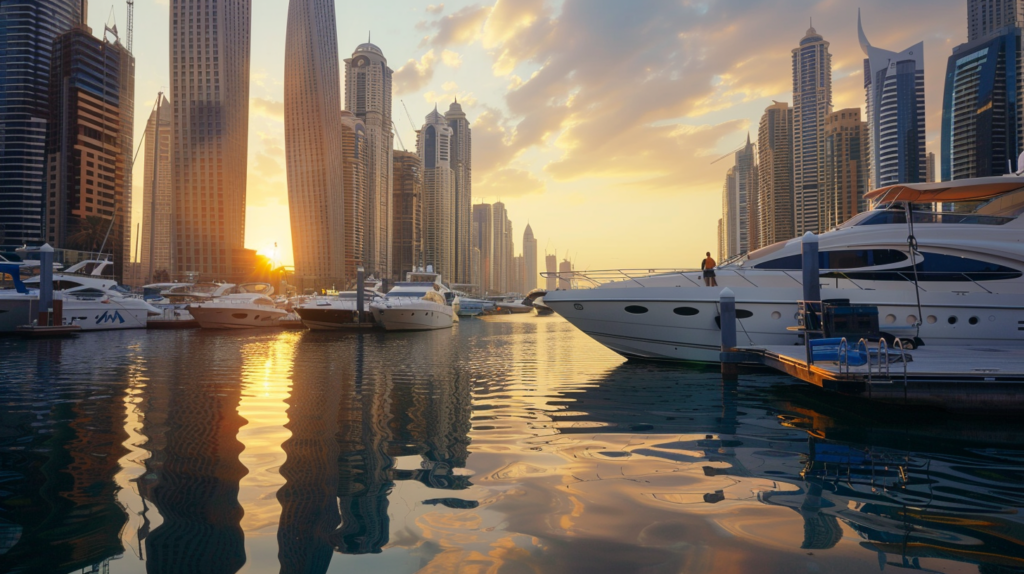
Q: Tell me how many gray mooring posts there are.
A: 4